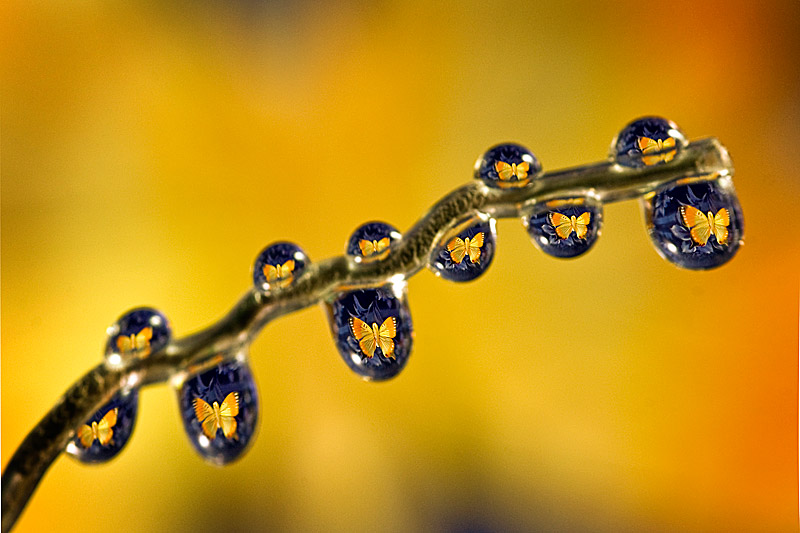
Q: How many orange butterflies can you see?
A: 11